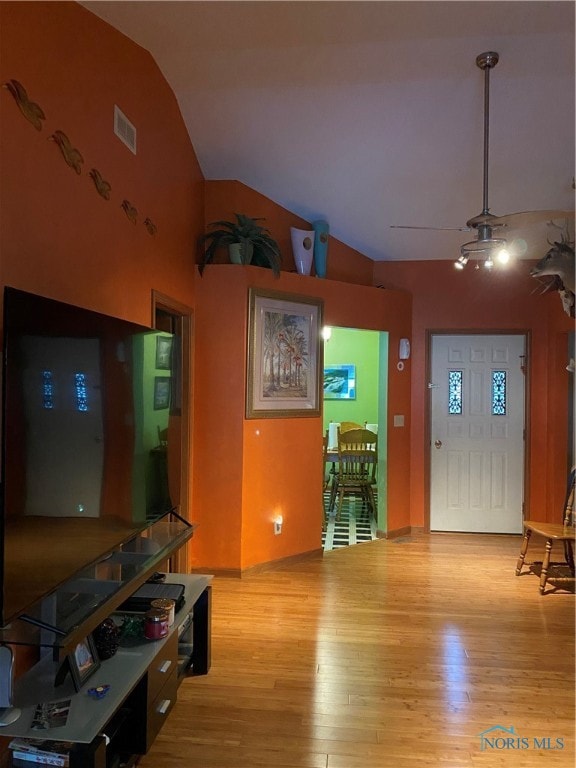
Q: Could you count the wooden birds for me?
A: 5